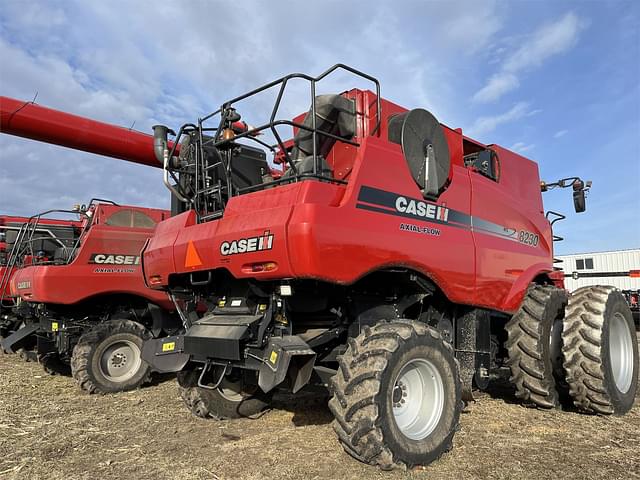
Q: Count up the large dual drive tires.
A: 2